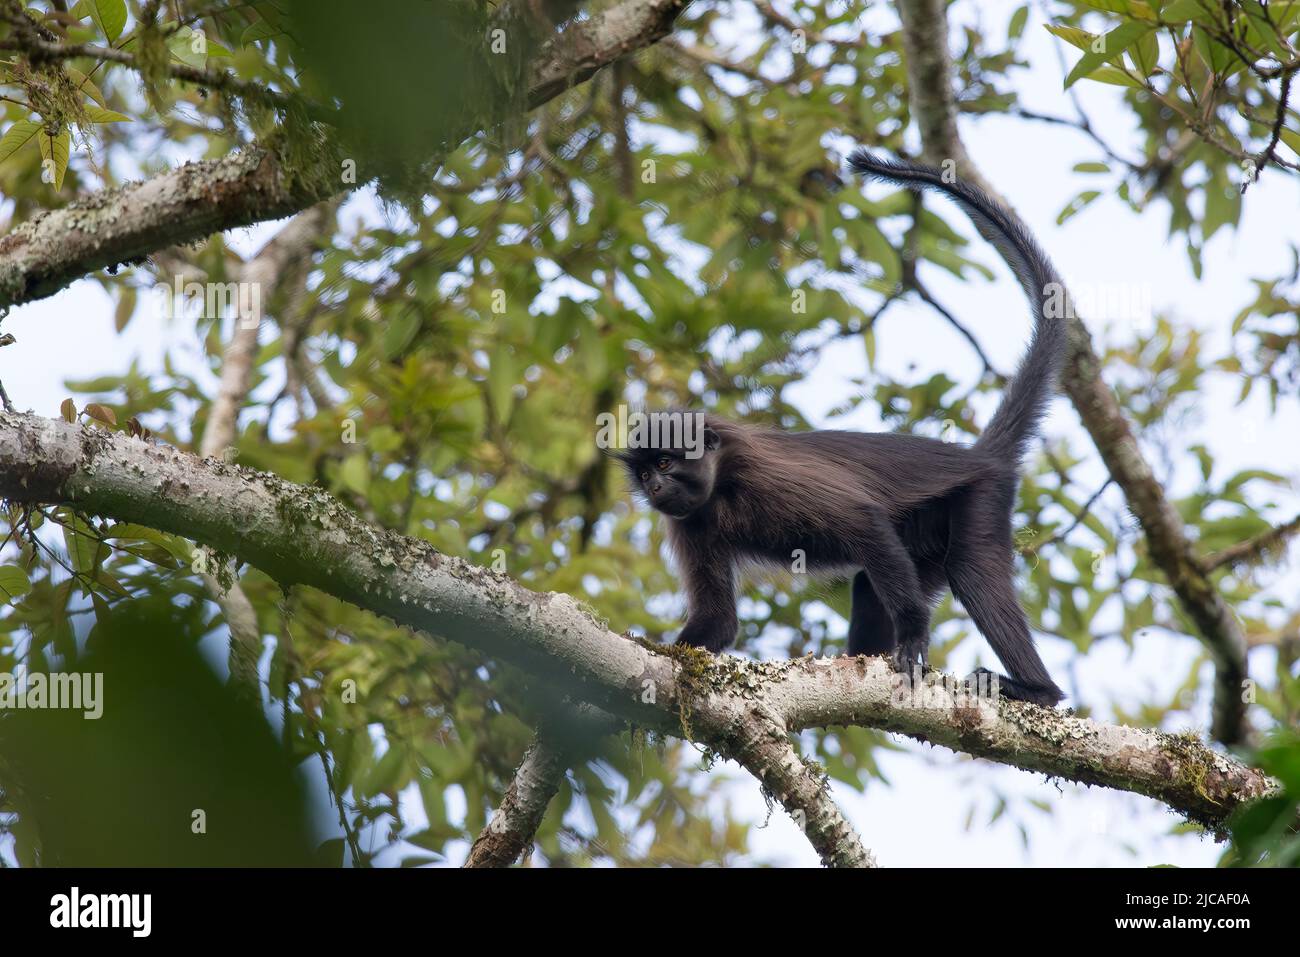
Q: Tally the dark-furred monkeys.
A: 1